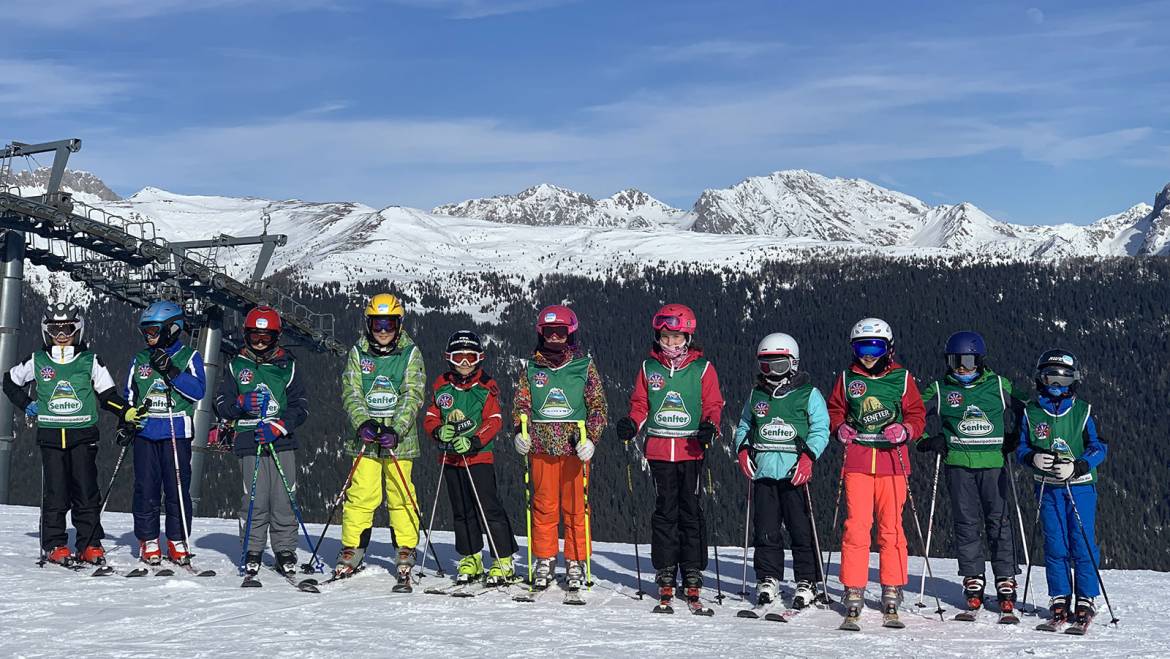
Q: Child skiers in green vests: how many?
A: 11